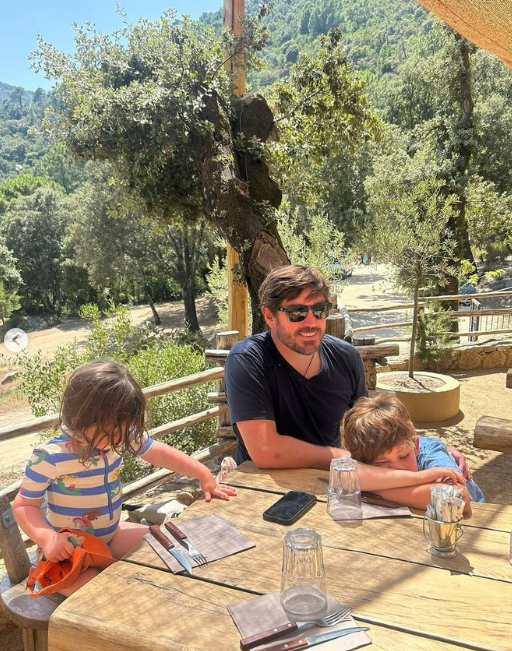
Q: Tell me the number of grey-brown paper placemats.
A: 3